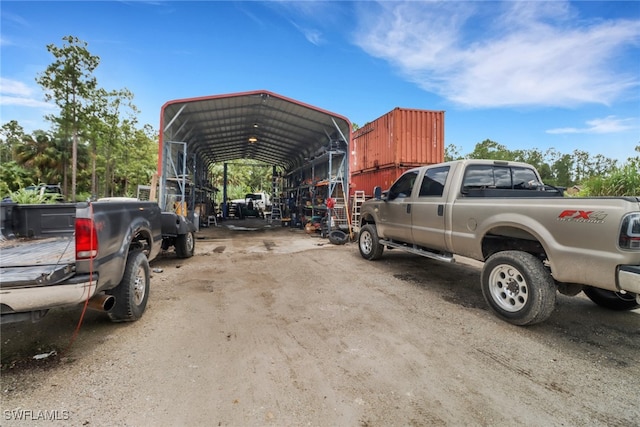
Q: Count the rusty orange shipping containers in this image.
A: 2